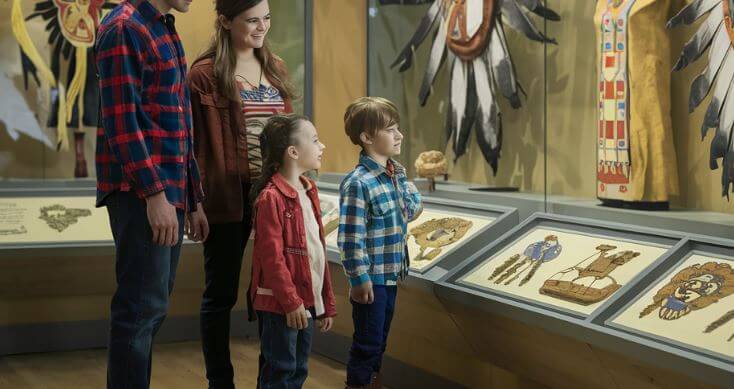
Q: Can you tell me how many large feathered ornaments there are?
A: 3